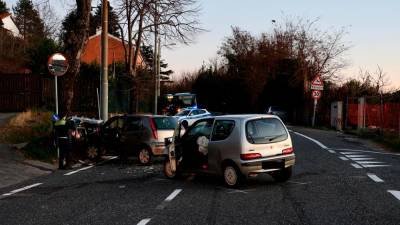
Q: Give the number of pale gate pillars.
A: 2